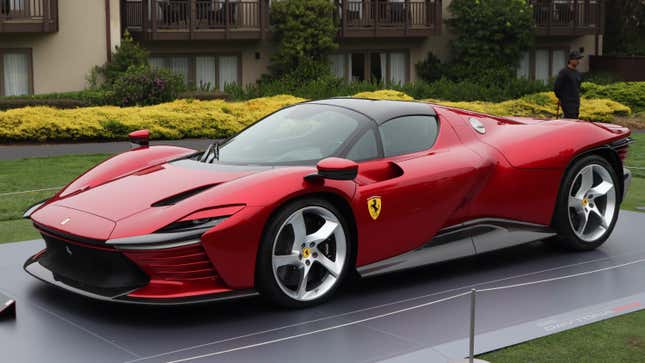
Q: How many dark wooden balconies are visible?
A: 4